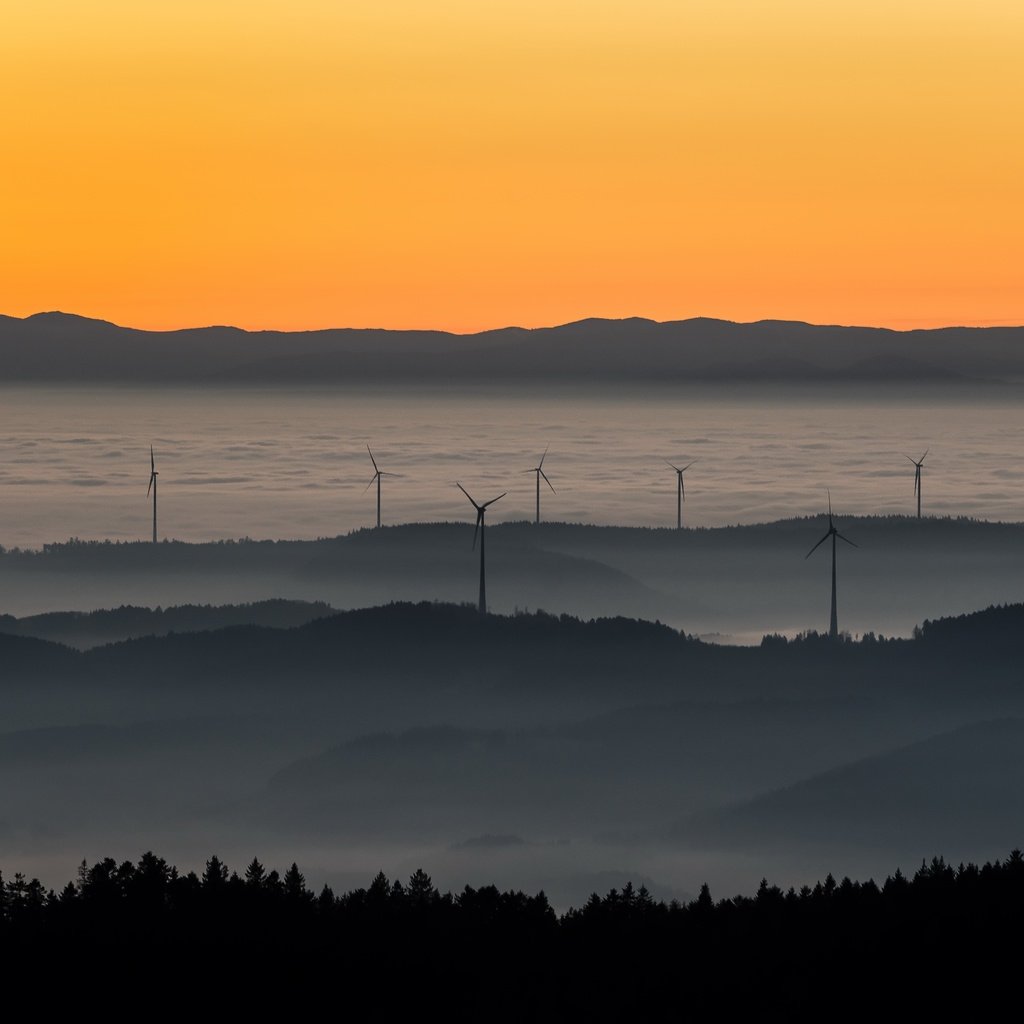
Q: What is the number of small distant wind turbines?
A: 5